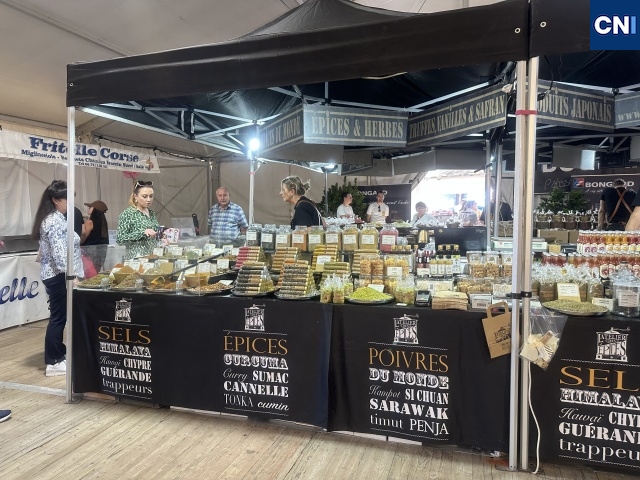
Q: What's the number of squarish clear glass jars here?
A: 9